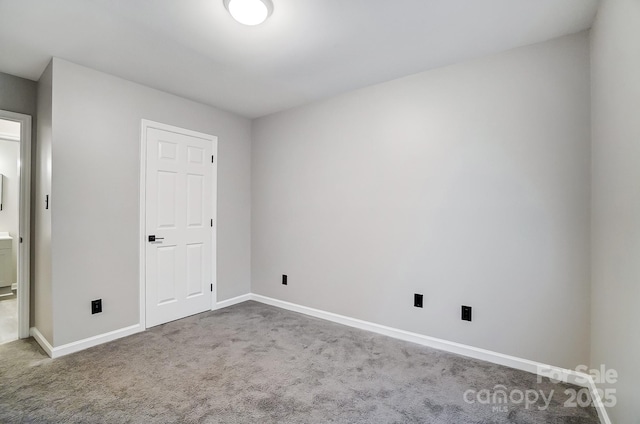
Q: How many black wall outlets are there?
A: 4